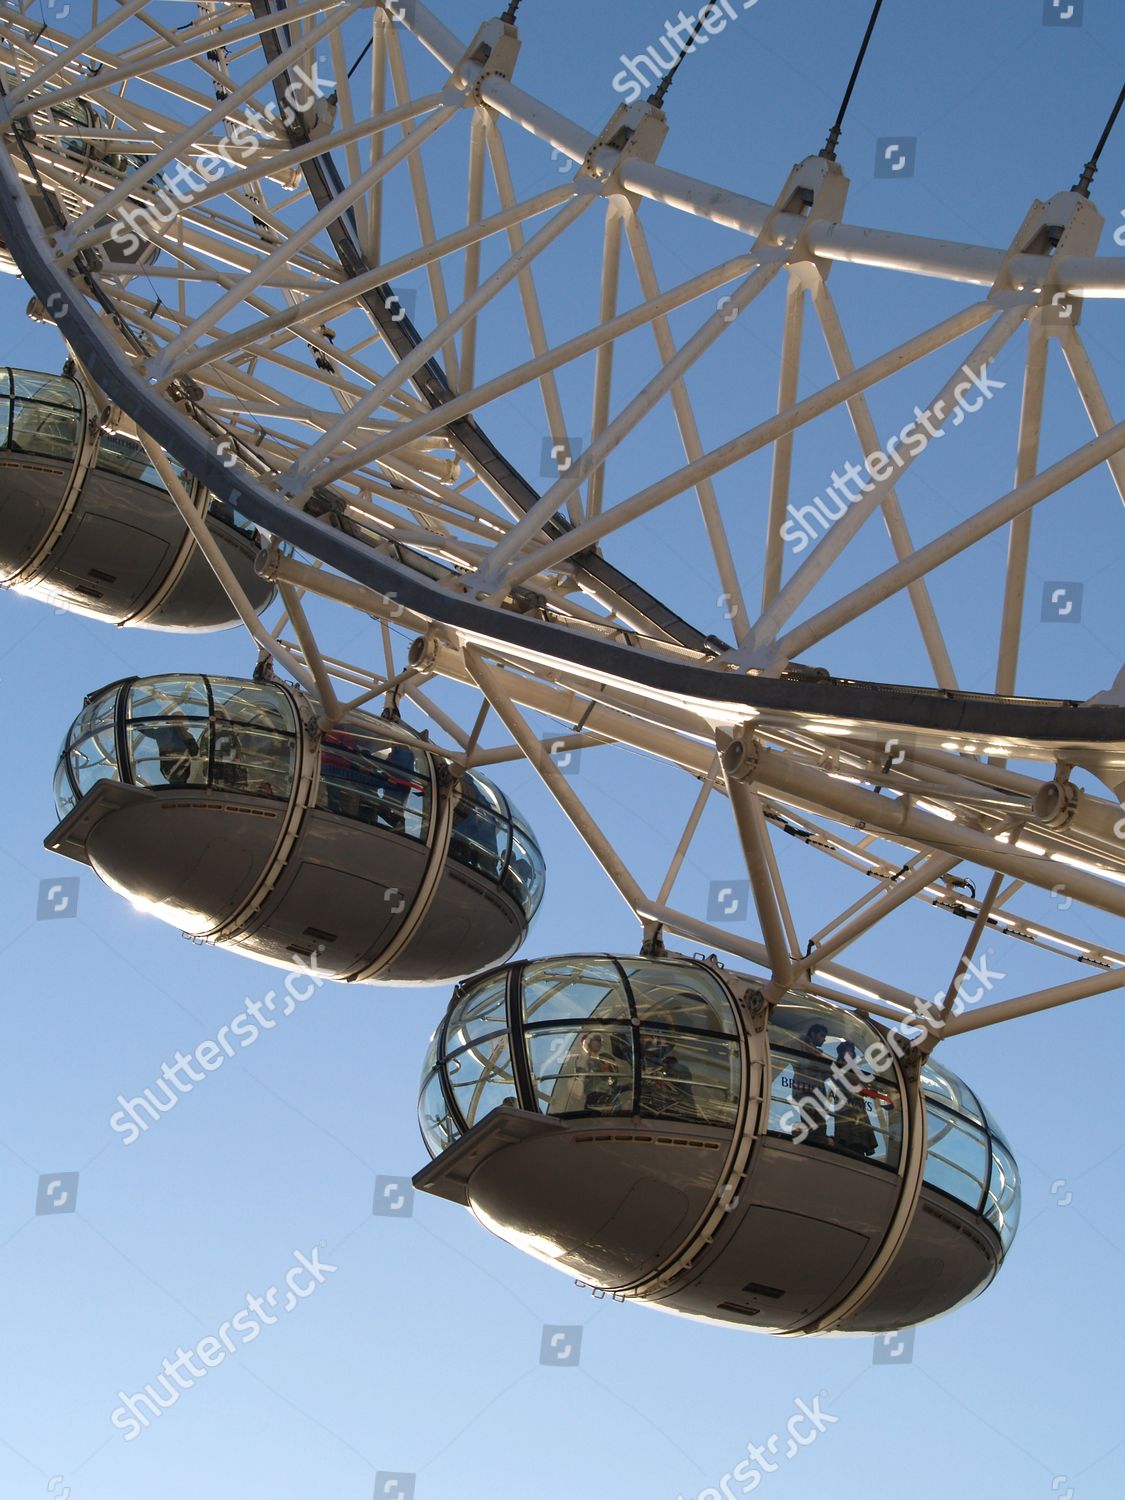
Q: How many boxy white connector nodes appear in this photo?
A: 4